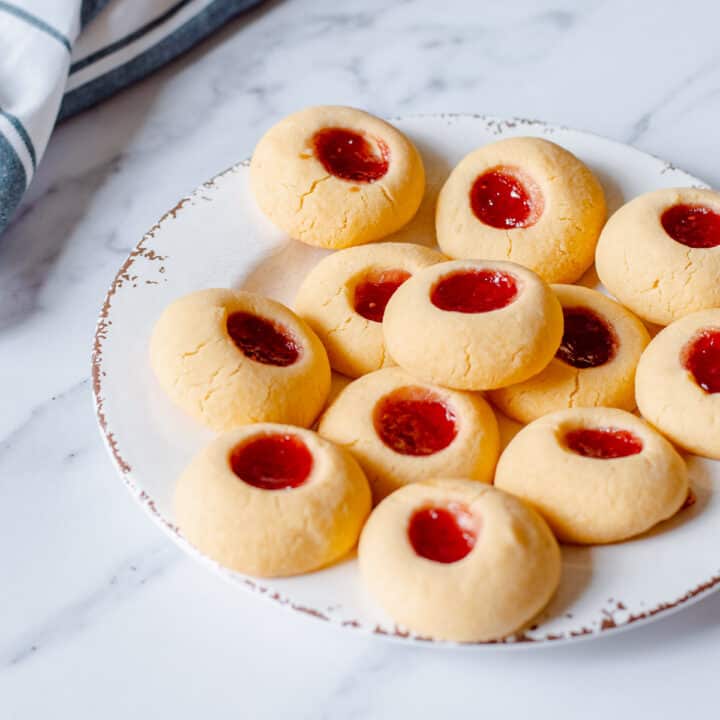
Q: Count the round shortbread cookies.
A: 12